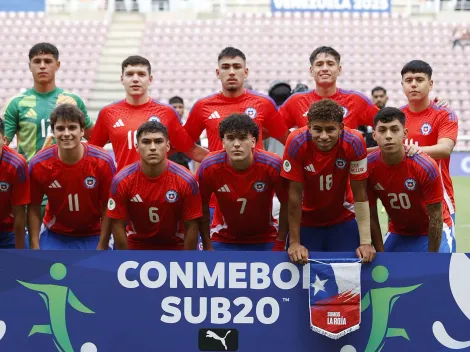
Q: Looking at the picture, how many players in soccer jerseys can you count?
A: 11